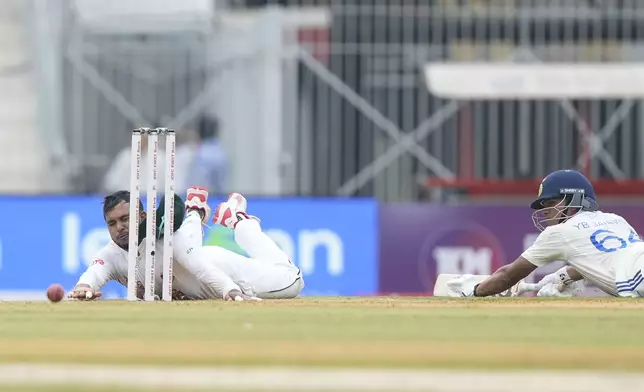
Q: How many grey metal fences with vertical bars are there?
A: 1